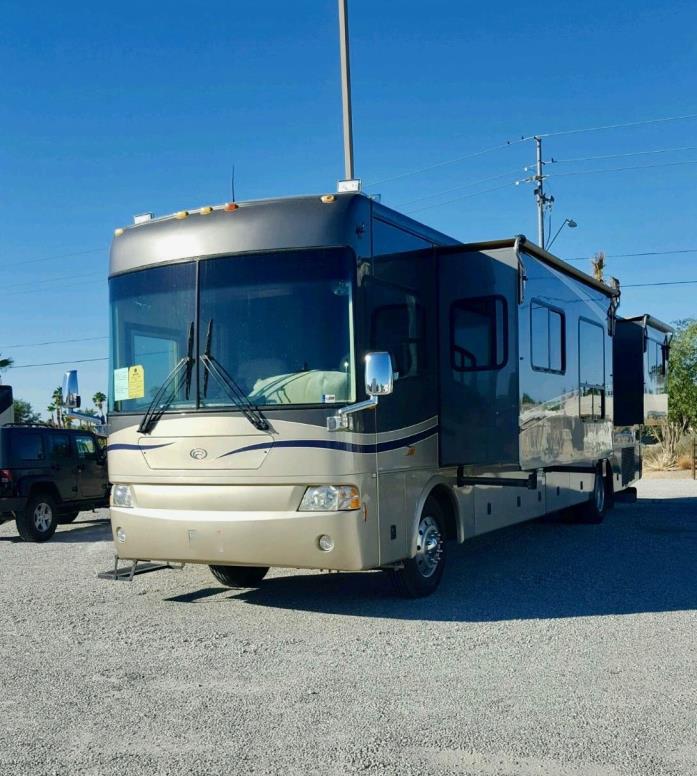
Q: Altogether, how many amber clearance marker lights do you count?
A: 5